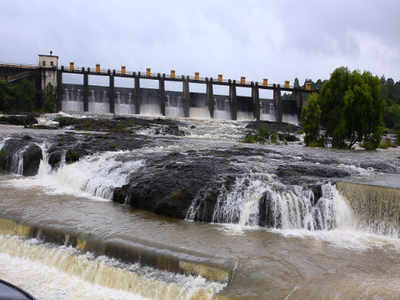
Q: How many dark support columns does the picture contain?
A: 11